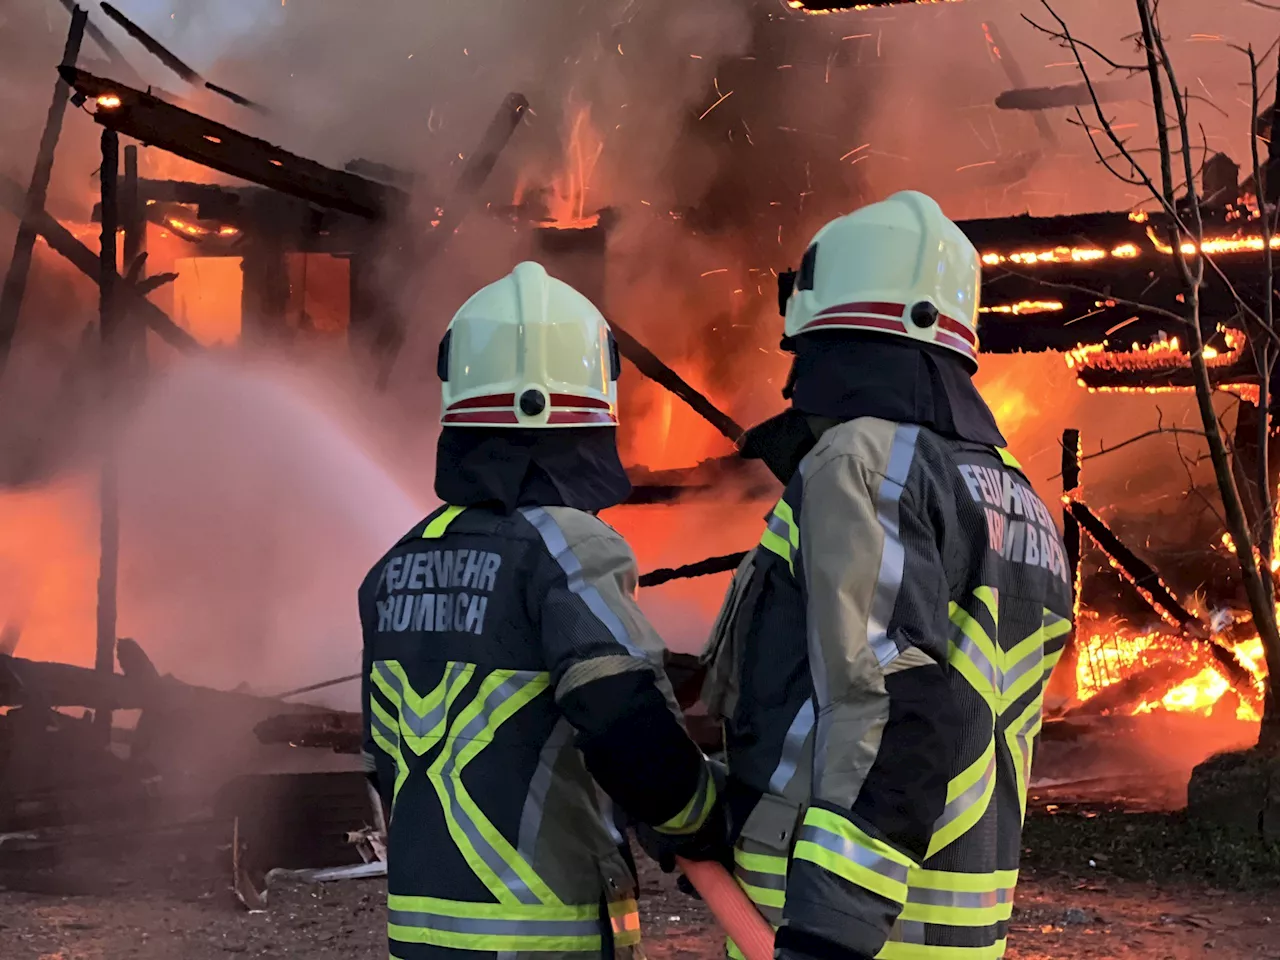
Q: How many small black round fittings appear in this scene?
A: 2